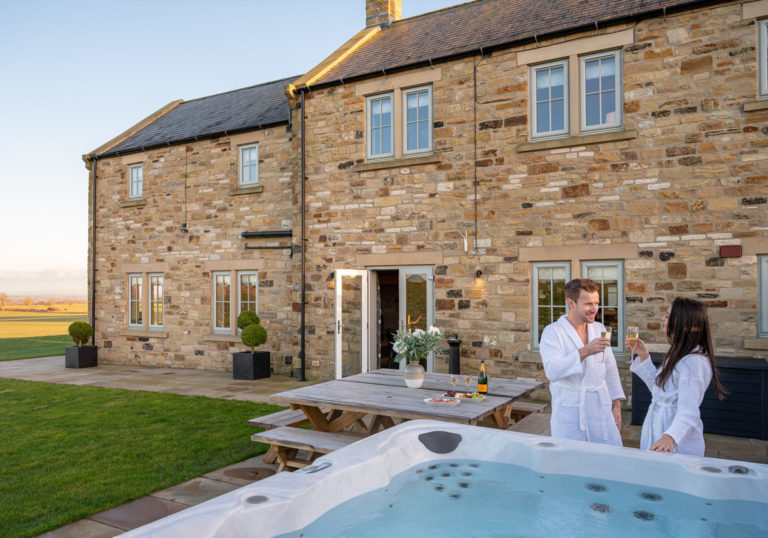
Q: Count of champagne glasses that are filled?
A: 4